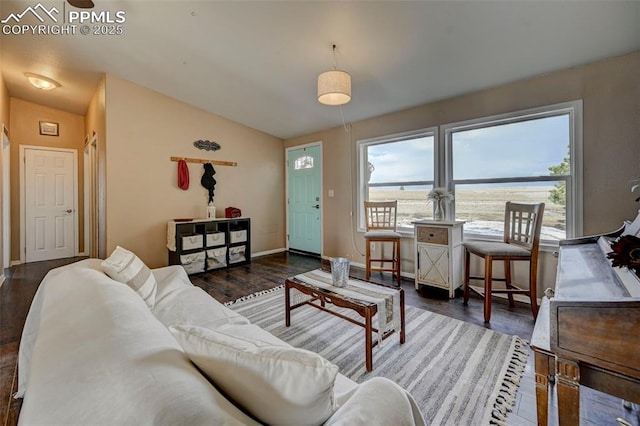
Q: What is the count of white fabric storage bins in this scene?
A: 6